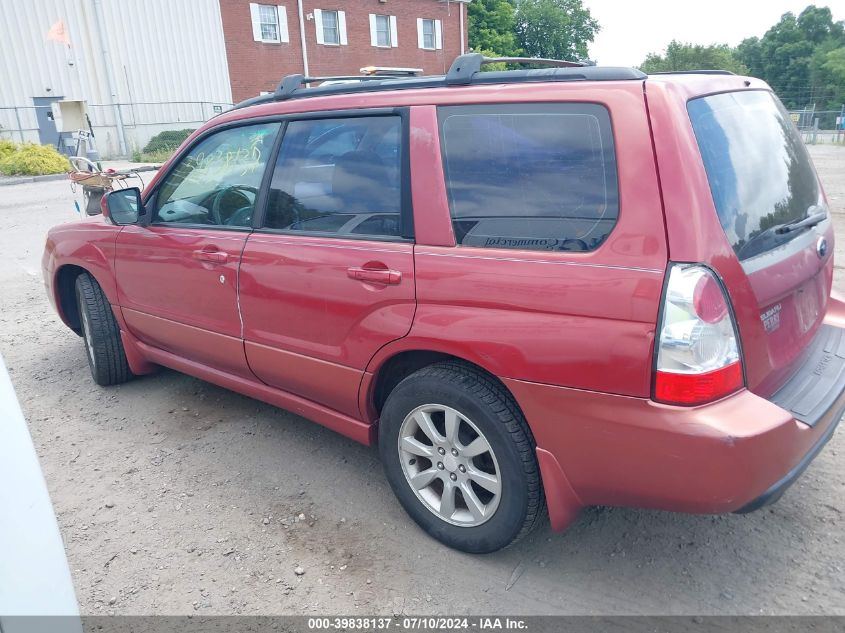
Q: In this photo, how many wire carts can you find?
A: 1